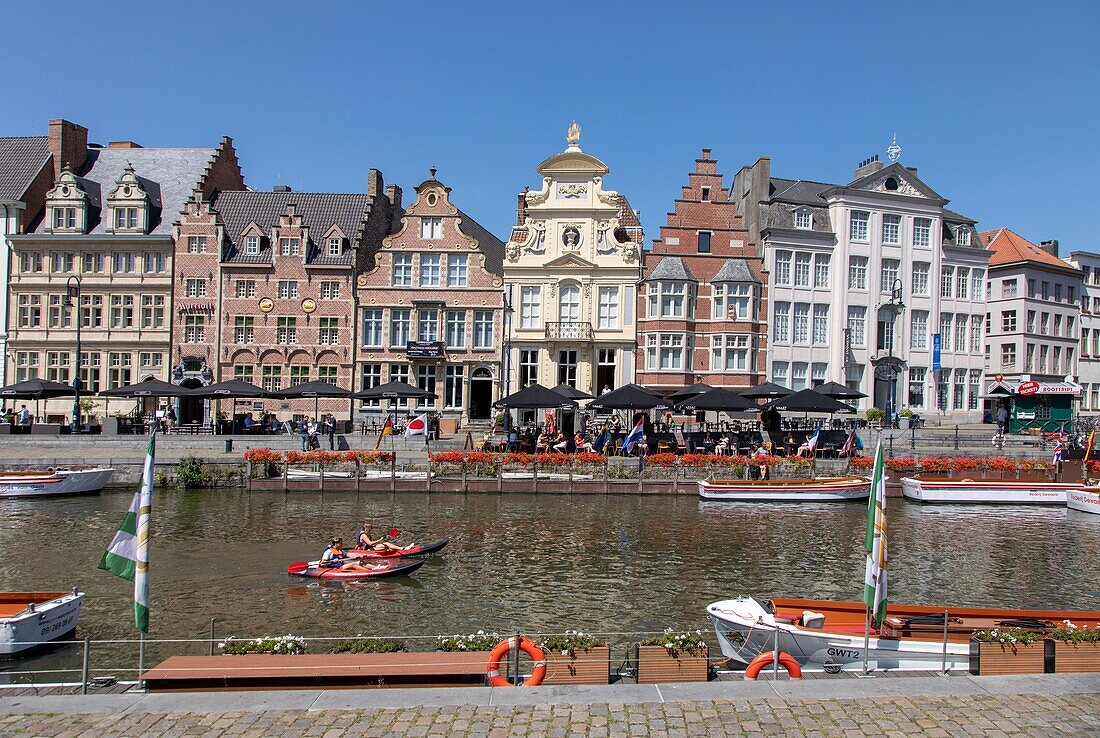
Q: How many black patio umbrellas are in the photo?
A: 14